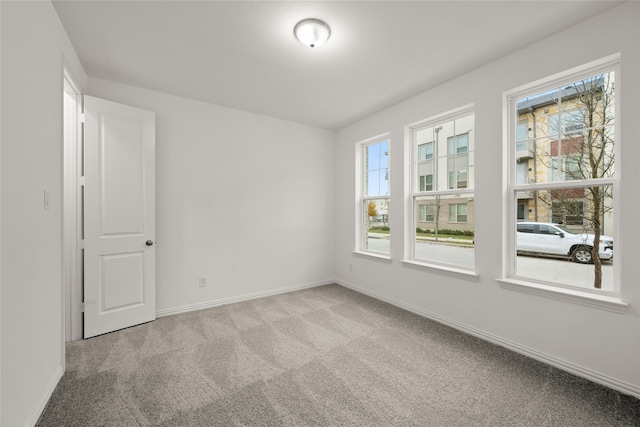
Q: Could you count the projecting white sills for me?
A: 3